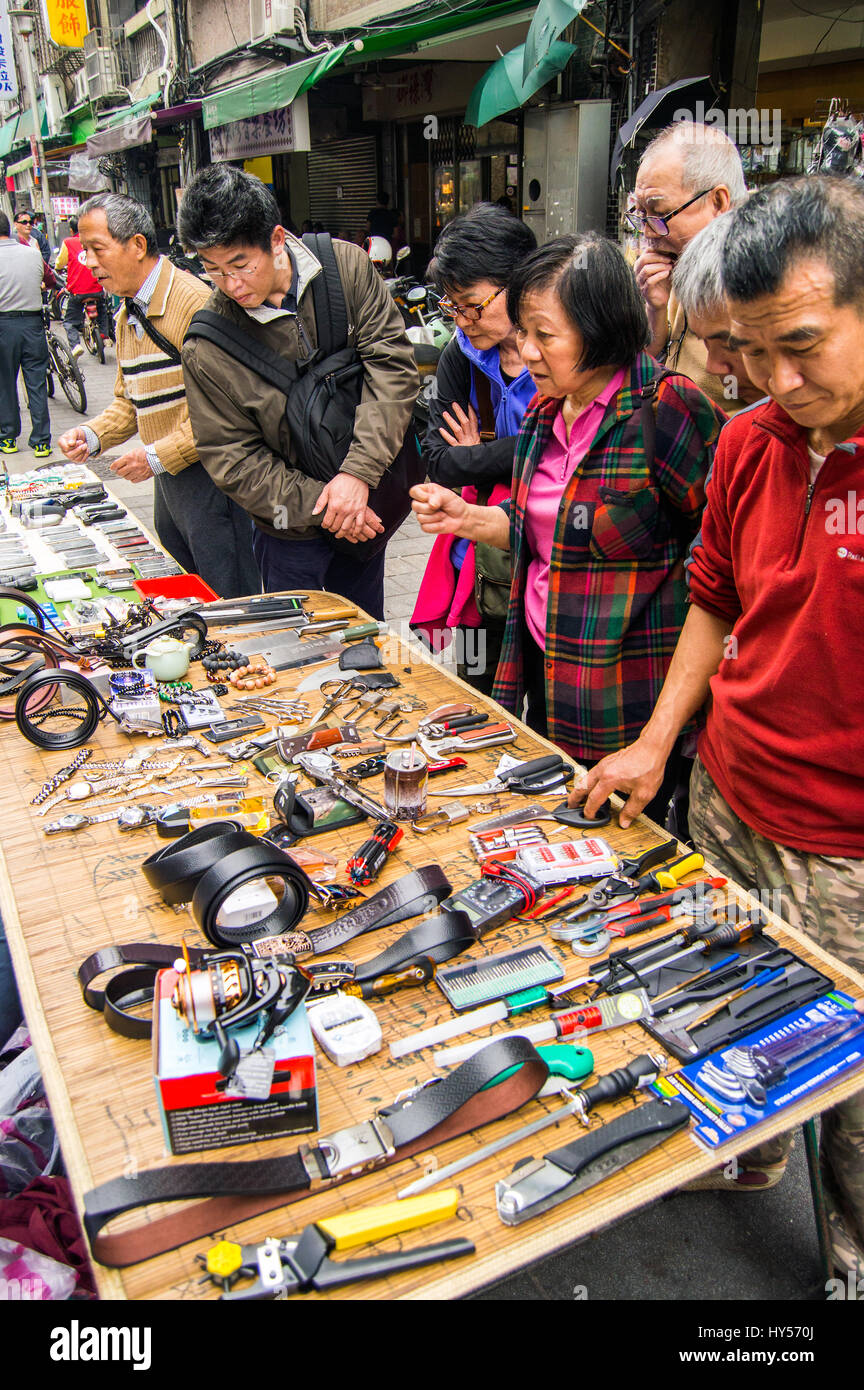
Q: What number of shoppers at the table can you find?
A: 7